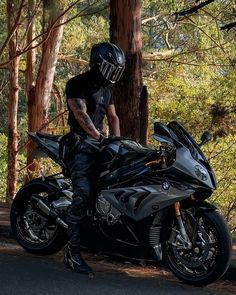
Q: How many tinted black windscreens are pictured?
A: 1